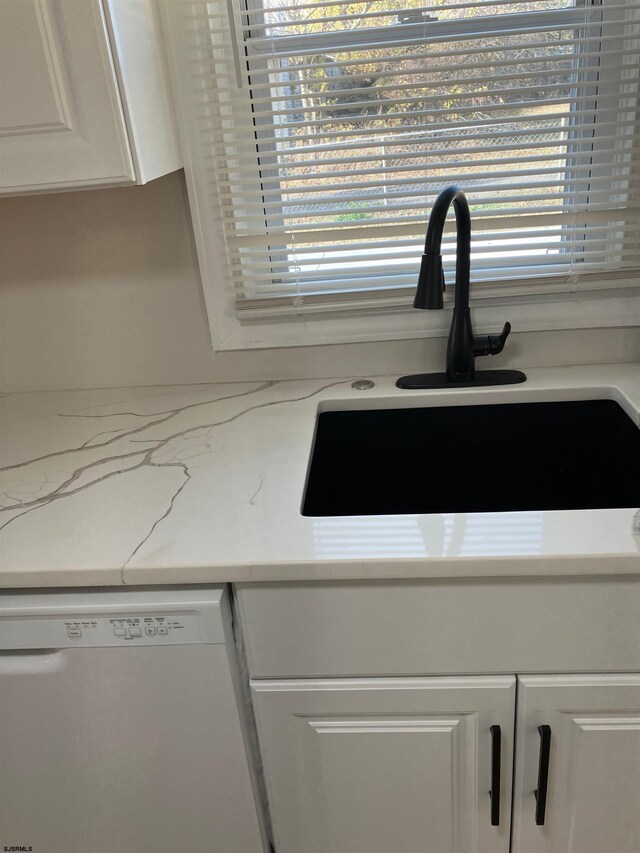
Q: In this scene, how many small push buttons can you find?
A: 5